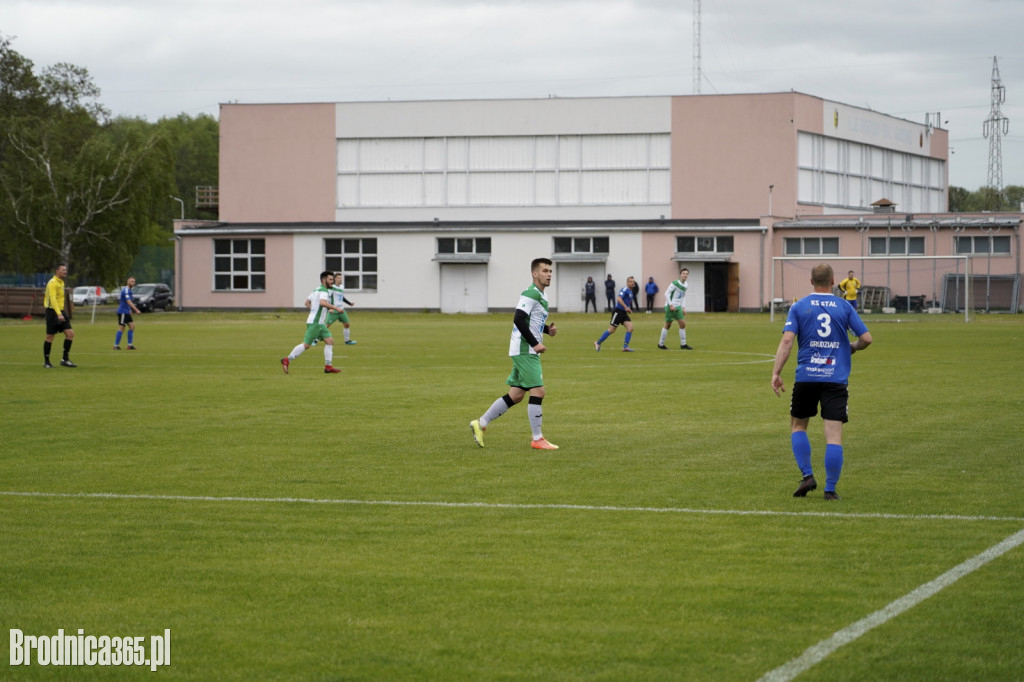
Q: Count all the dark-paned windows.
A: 8